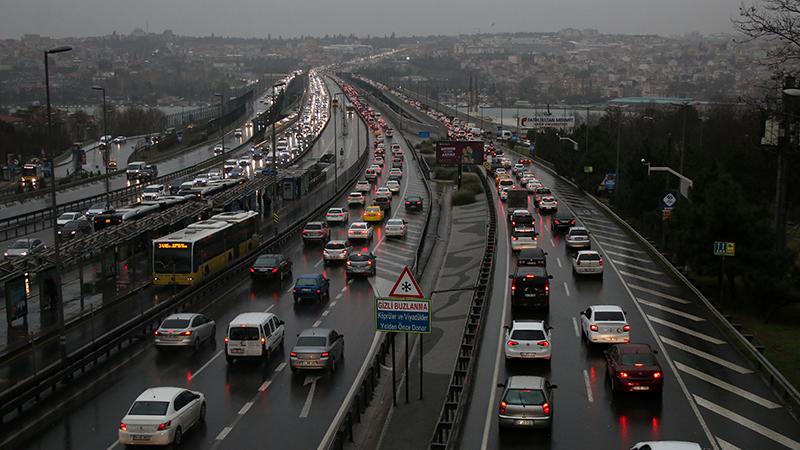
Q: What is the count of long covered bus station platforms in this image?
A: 1